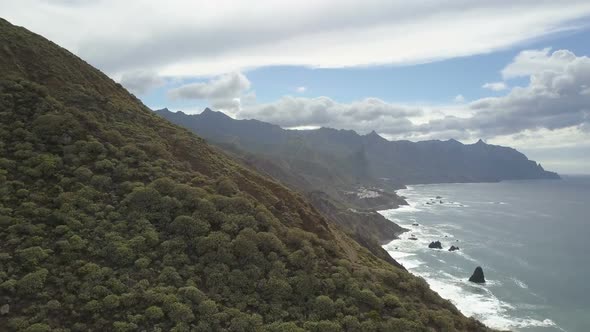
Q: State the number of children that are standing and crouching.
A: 0